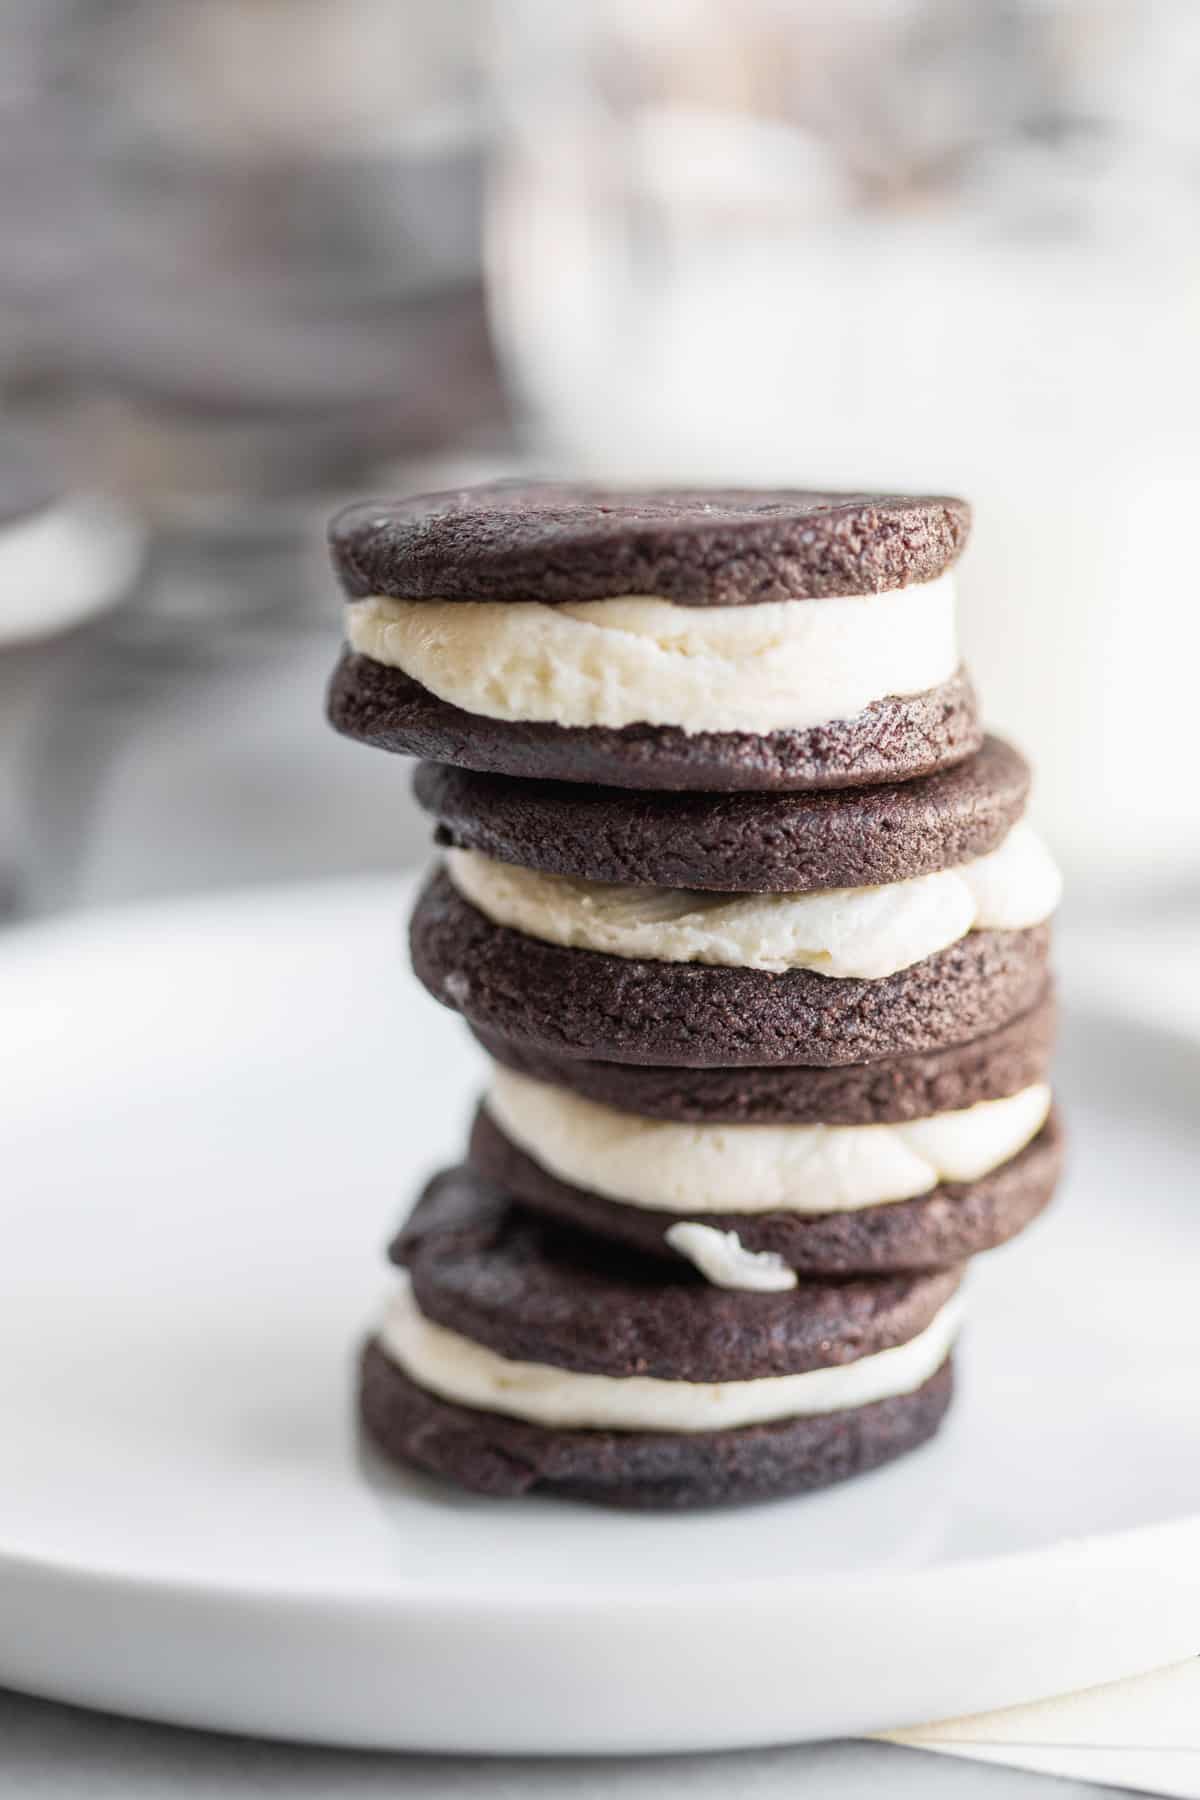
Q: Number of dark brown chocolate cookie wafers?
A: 8